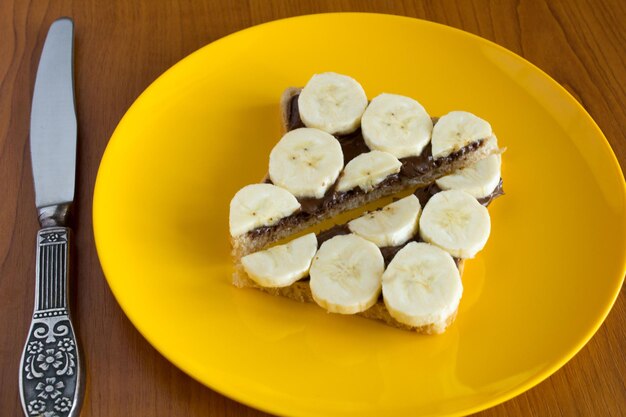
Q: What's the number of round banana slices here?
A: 6